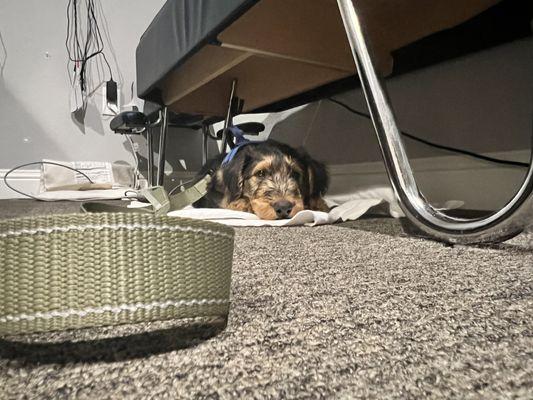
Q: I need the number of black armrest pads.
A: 2